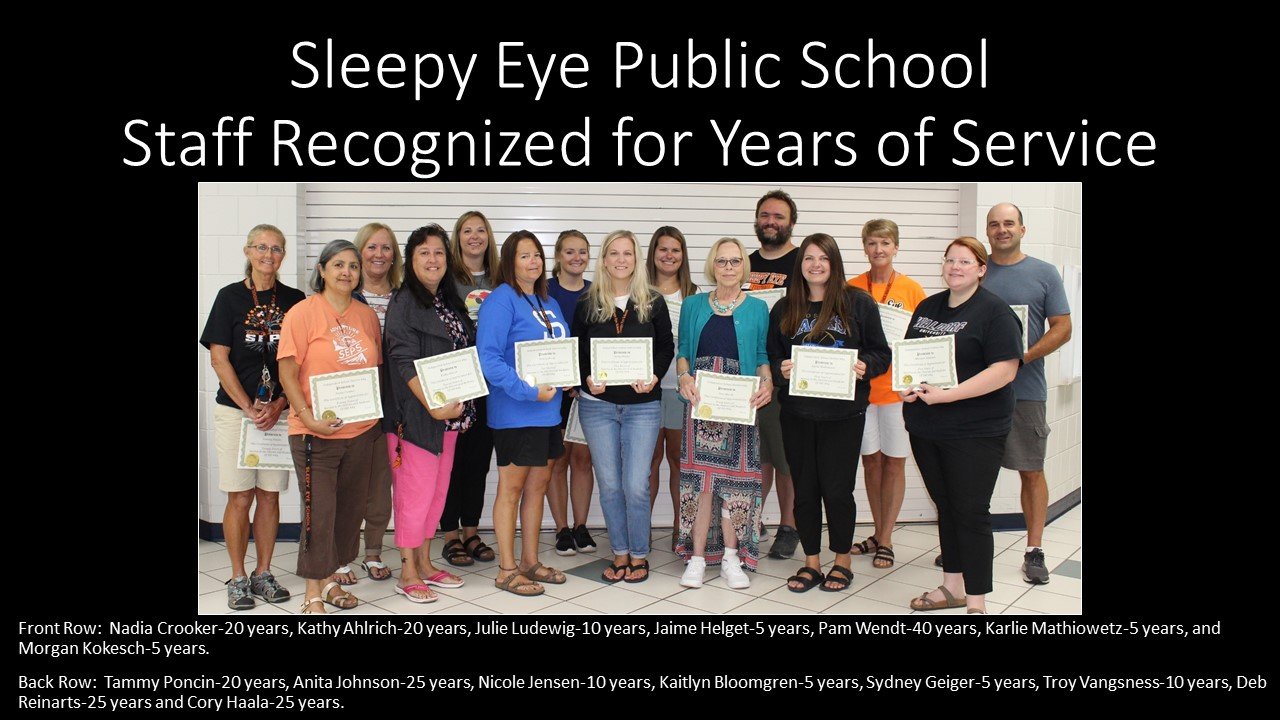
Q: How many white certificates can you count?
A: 13